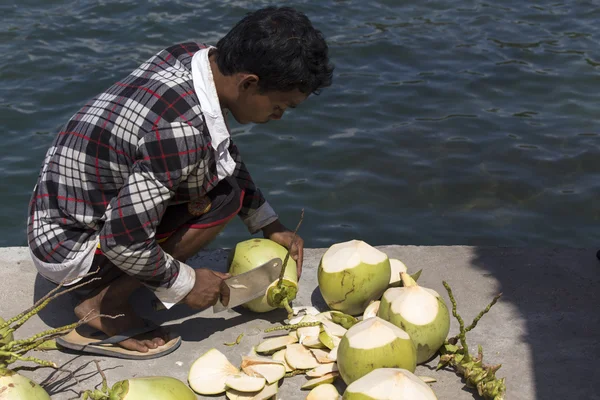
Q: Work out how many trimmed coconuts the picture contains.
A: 4